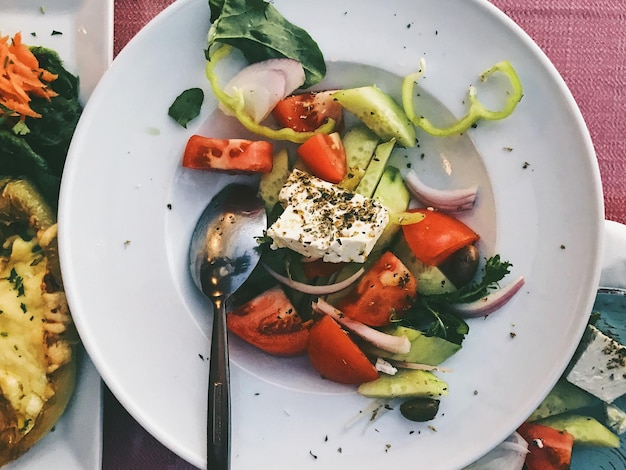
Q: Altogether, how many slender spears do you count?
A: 0